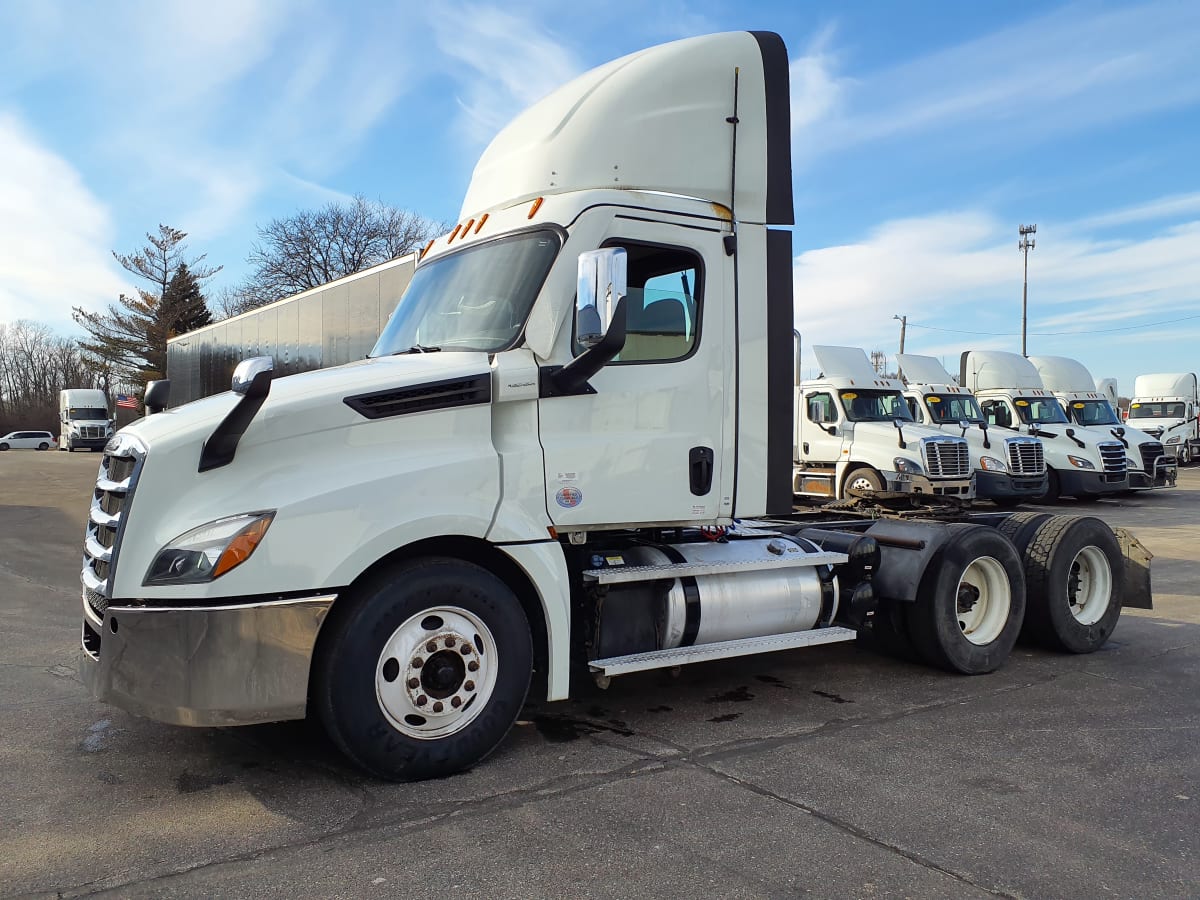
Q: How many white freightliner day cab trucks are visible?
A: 6